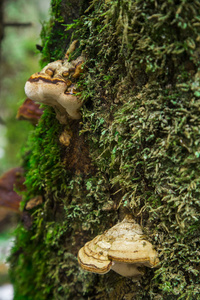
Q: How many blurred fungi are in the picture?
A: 2